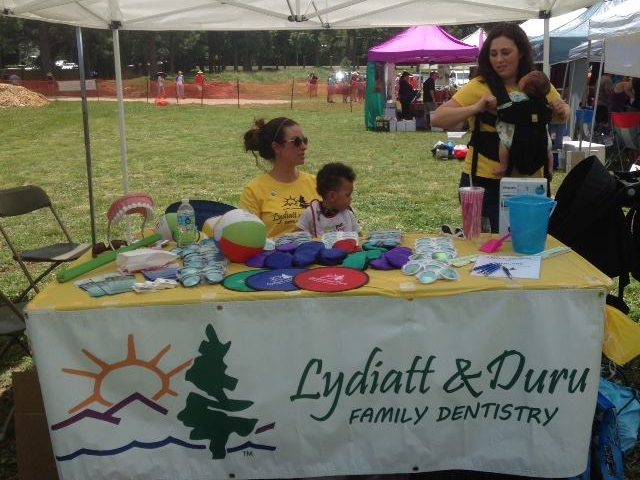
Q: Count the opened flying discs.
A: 3